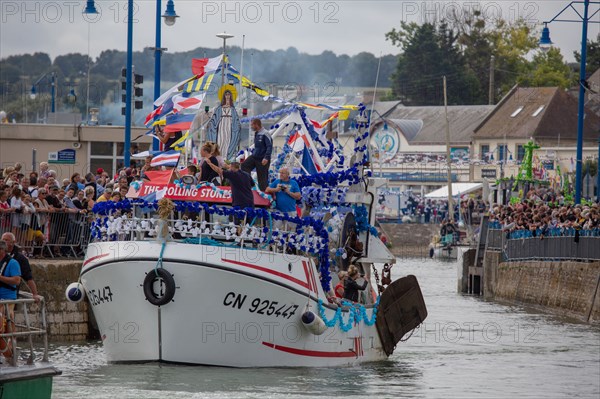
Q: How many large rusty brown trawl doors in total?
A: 1